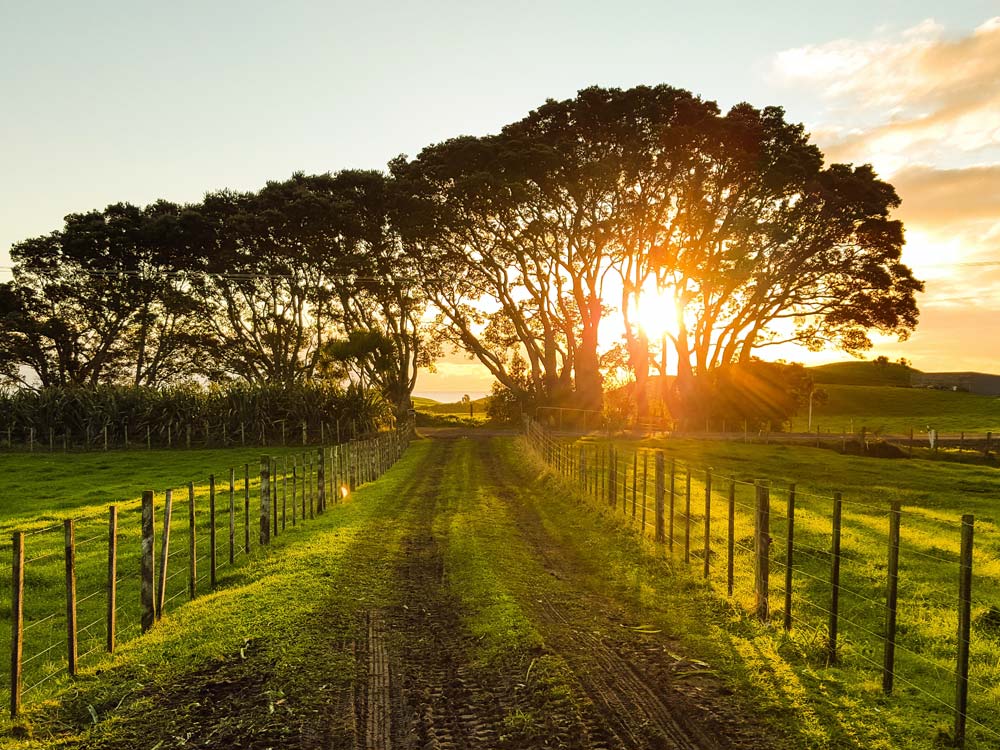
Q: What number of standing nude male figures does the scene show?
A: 0